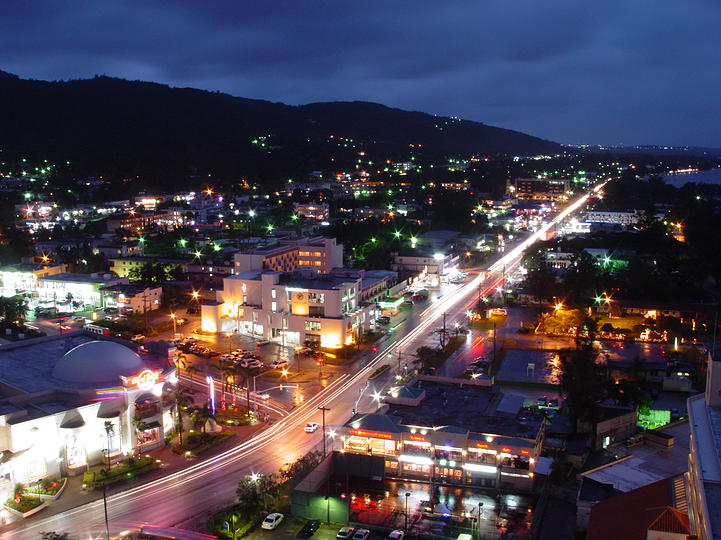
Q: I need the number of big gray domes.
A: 1